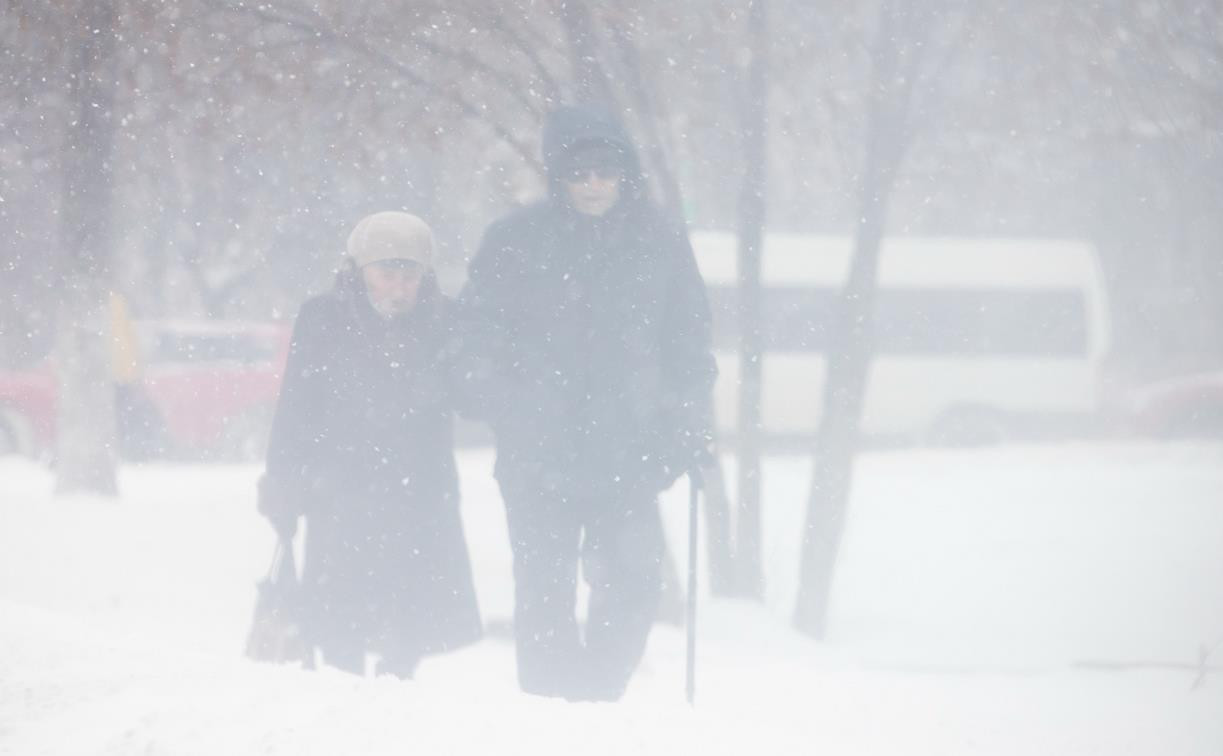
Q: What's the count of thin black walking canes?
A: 1